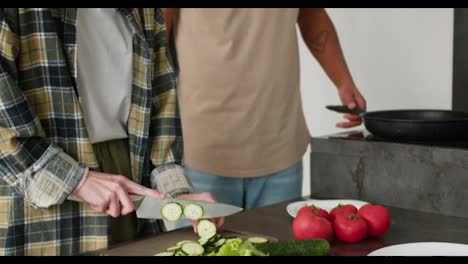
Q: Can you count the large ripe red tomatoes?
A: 5